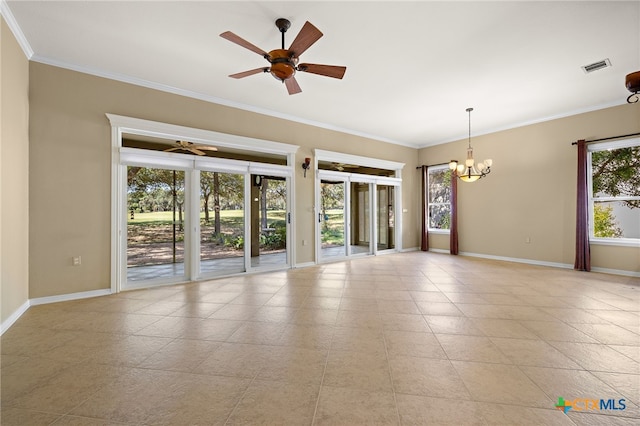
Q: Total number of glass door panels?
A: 6